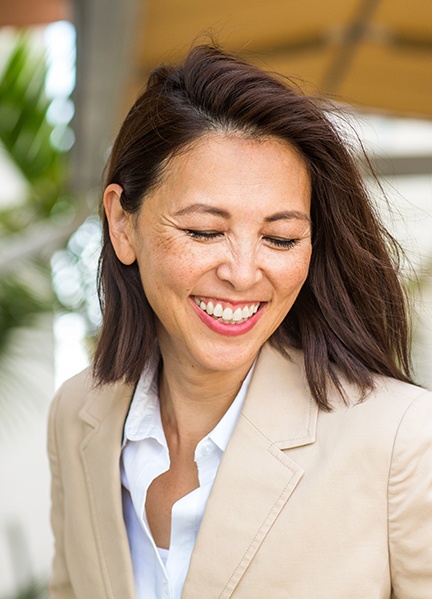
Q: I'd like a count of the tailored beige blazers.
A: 1